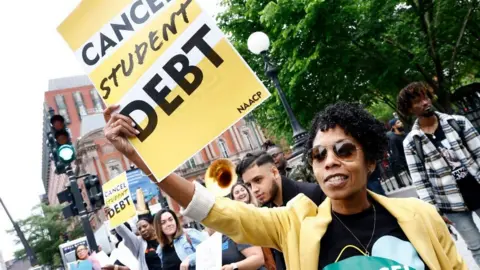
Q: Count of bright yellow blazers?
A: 1